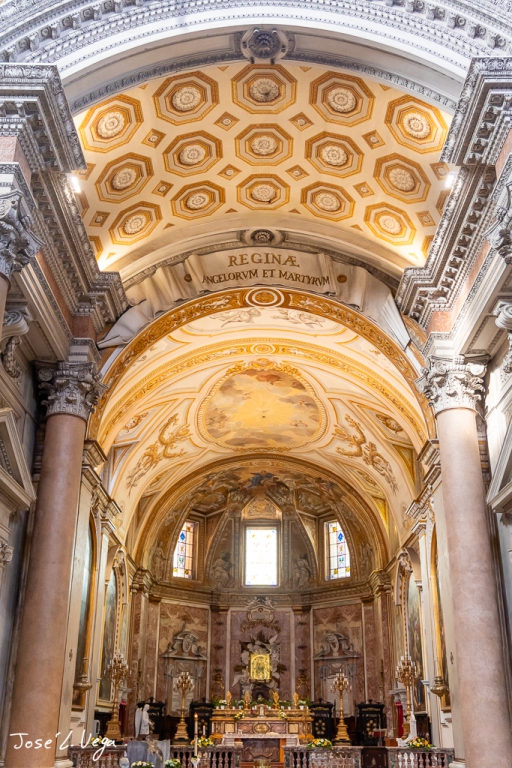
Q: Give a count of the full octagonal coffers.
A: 15